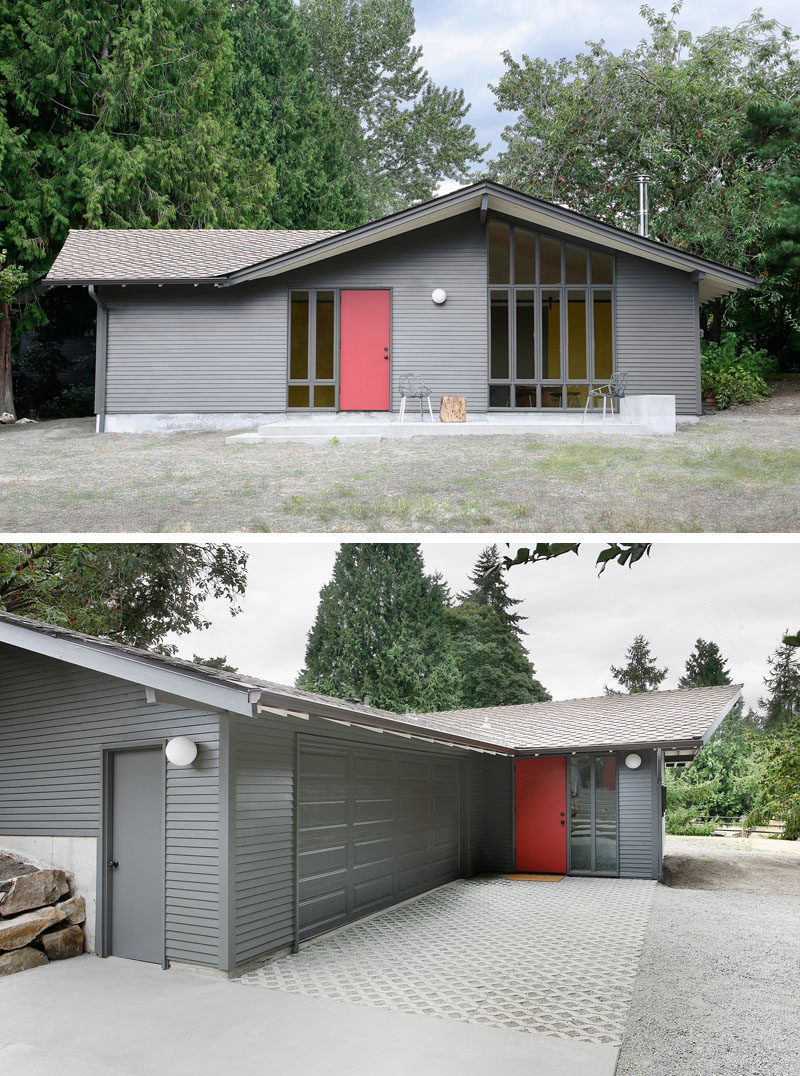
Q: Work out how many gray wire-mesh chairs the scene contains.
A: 2